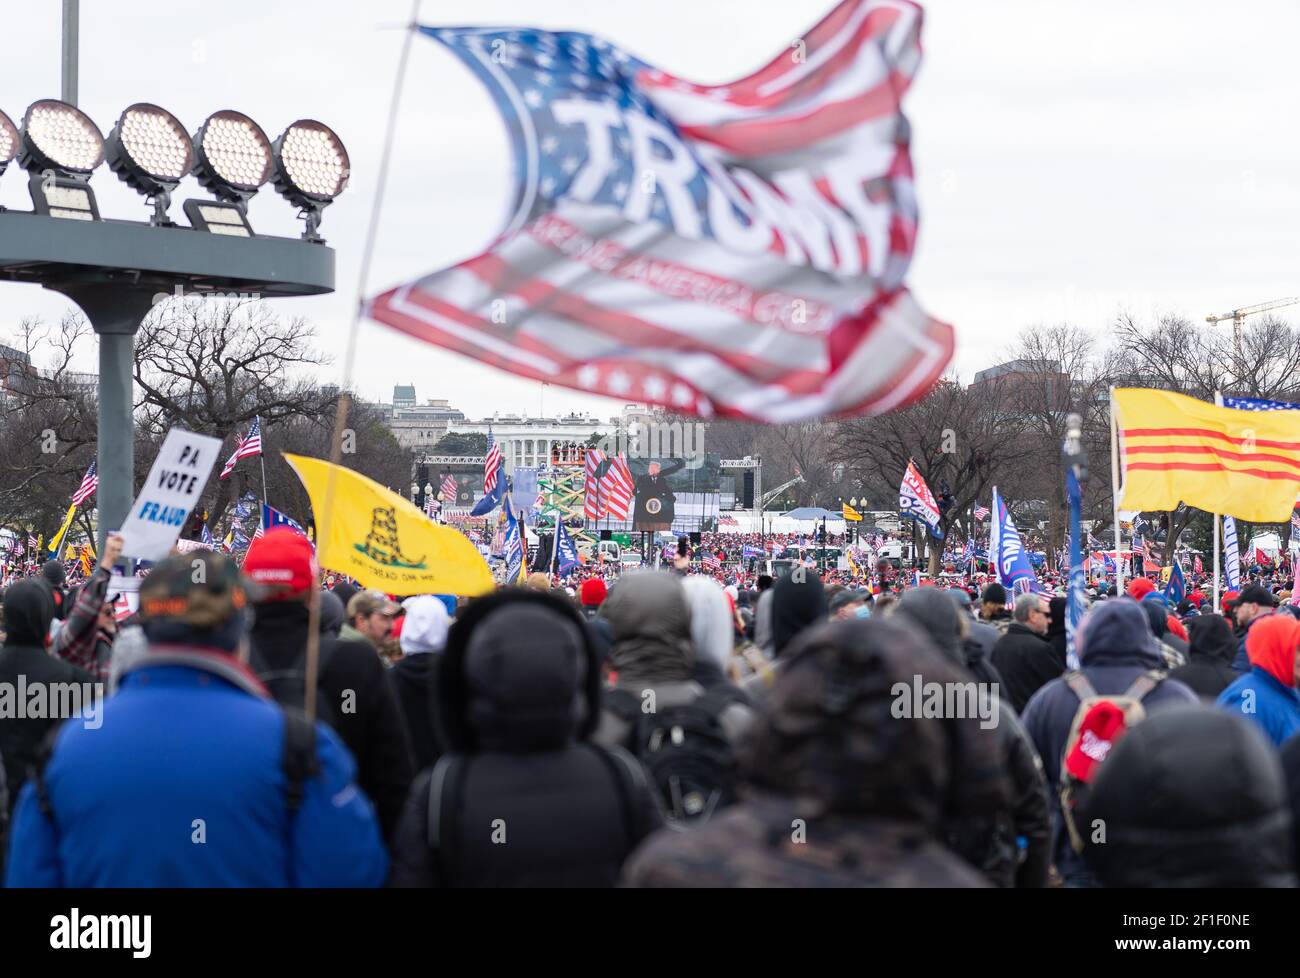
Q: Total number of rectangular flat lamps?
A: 2